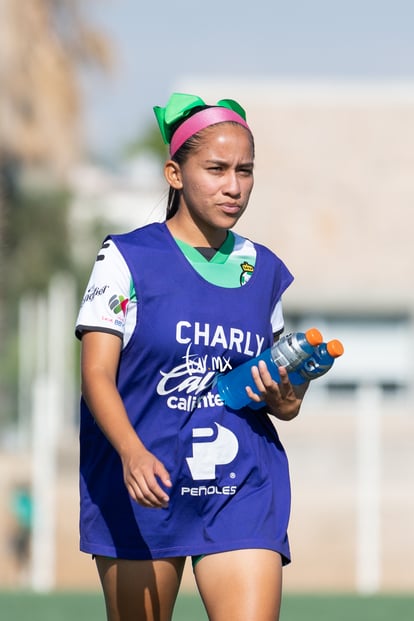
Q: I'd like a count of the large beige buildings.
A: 1